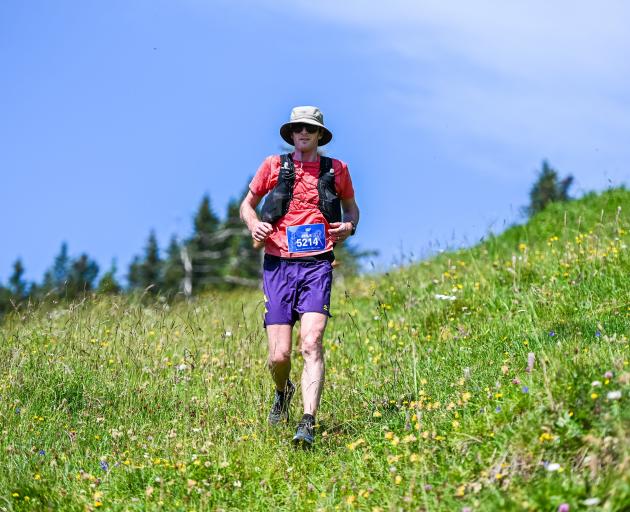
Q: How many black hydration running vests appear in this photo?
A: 1